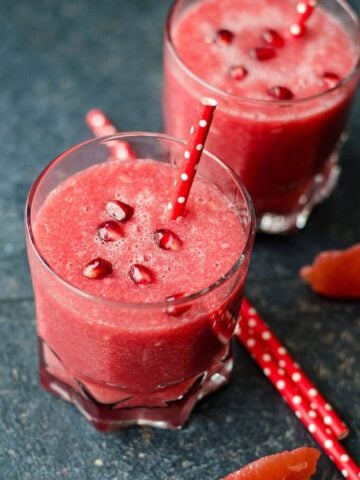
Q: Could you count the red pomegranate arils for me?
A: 12